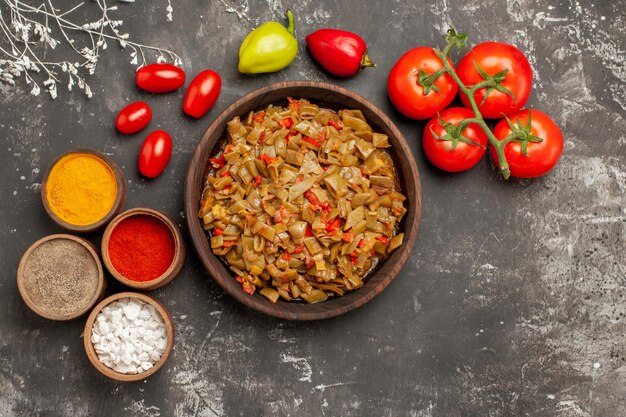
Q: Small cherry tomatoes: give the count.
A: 4